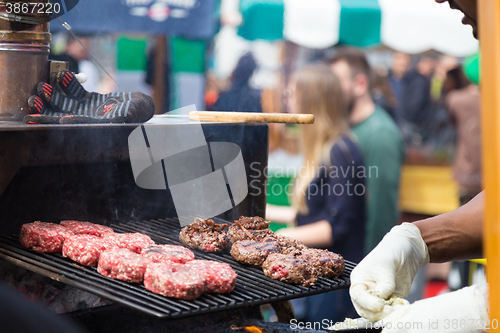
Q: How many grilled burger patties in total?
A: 6